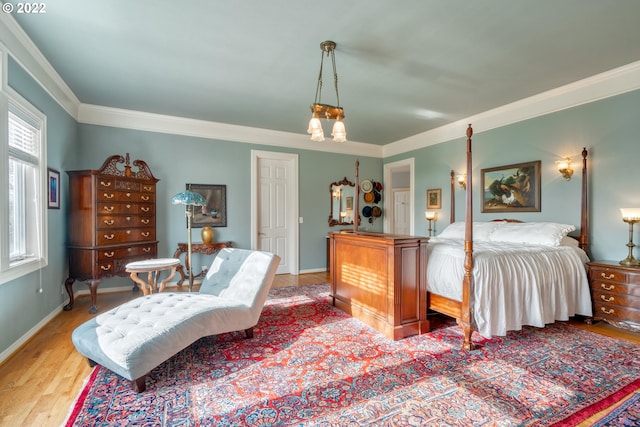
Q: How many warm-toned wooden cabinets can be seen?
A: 3